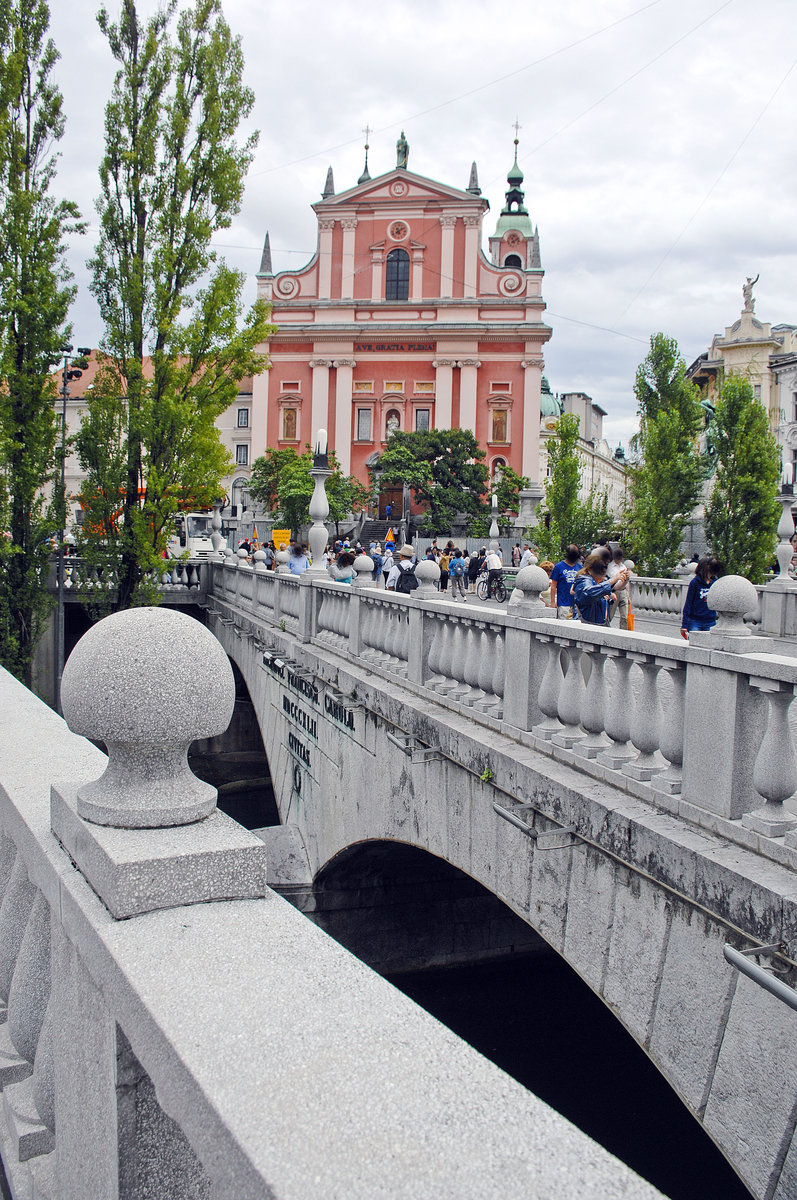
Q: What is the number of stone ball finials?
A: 12